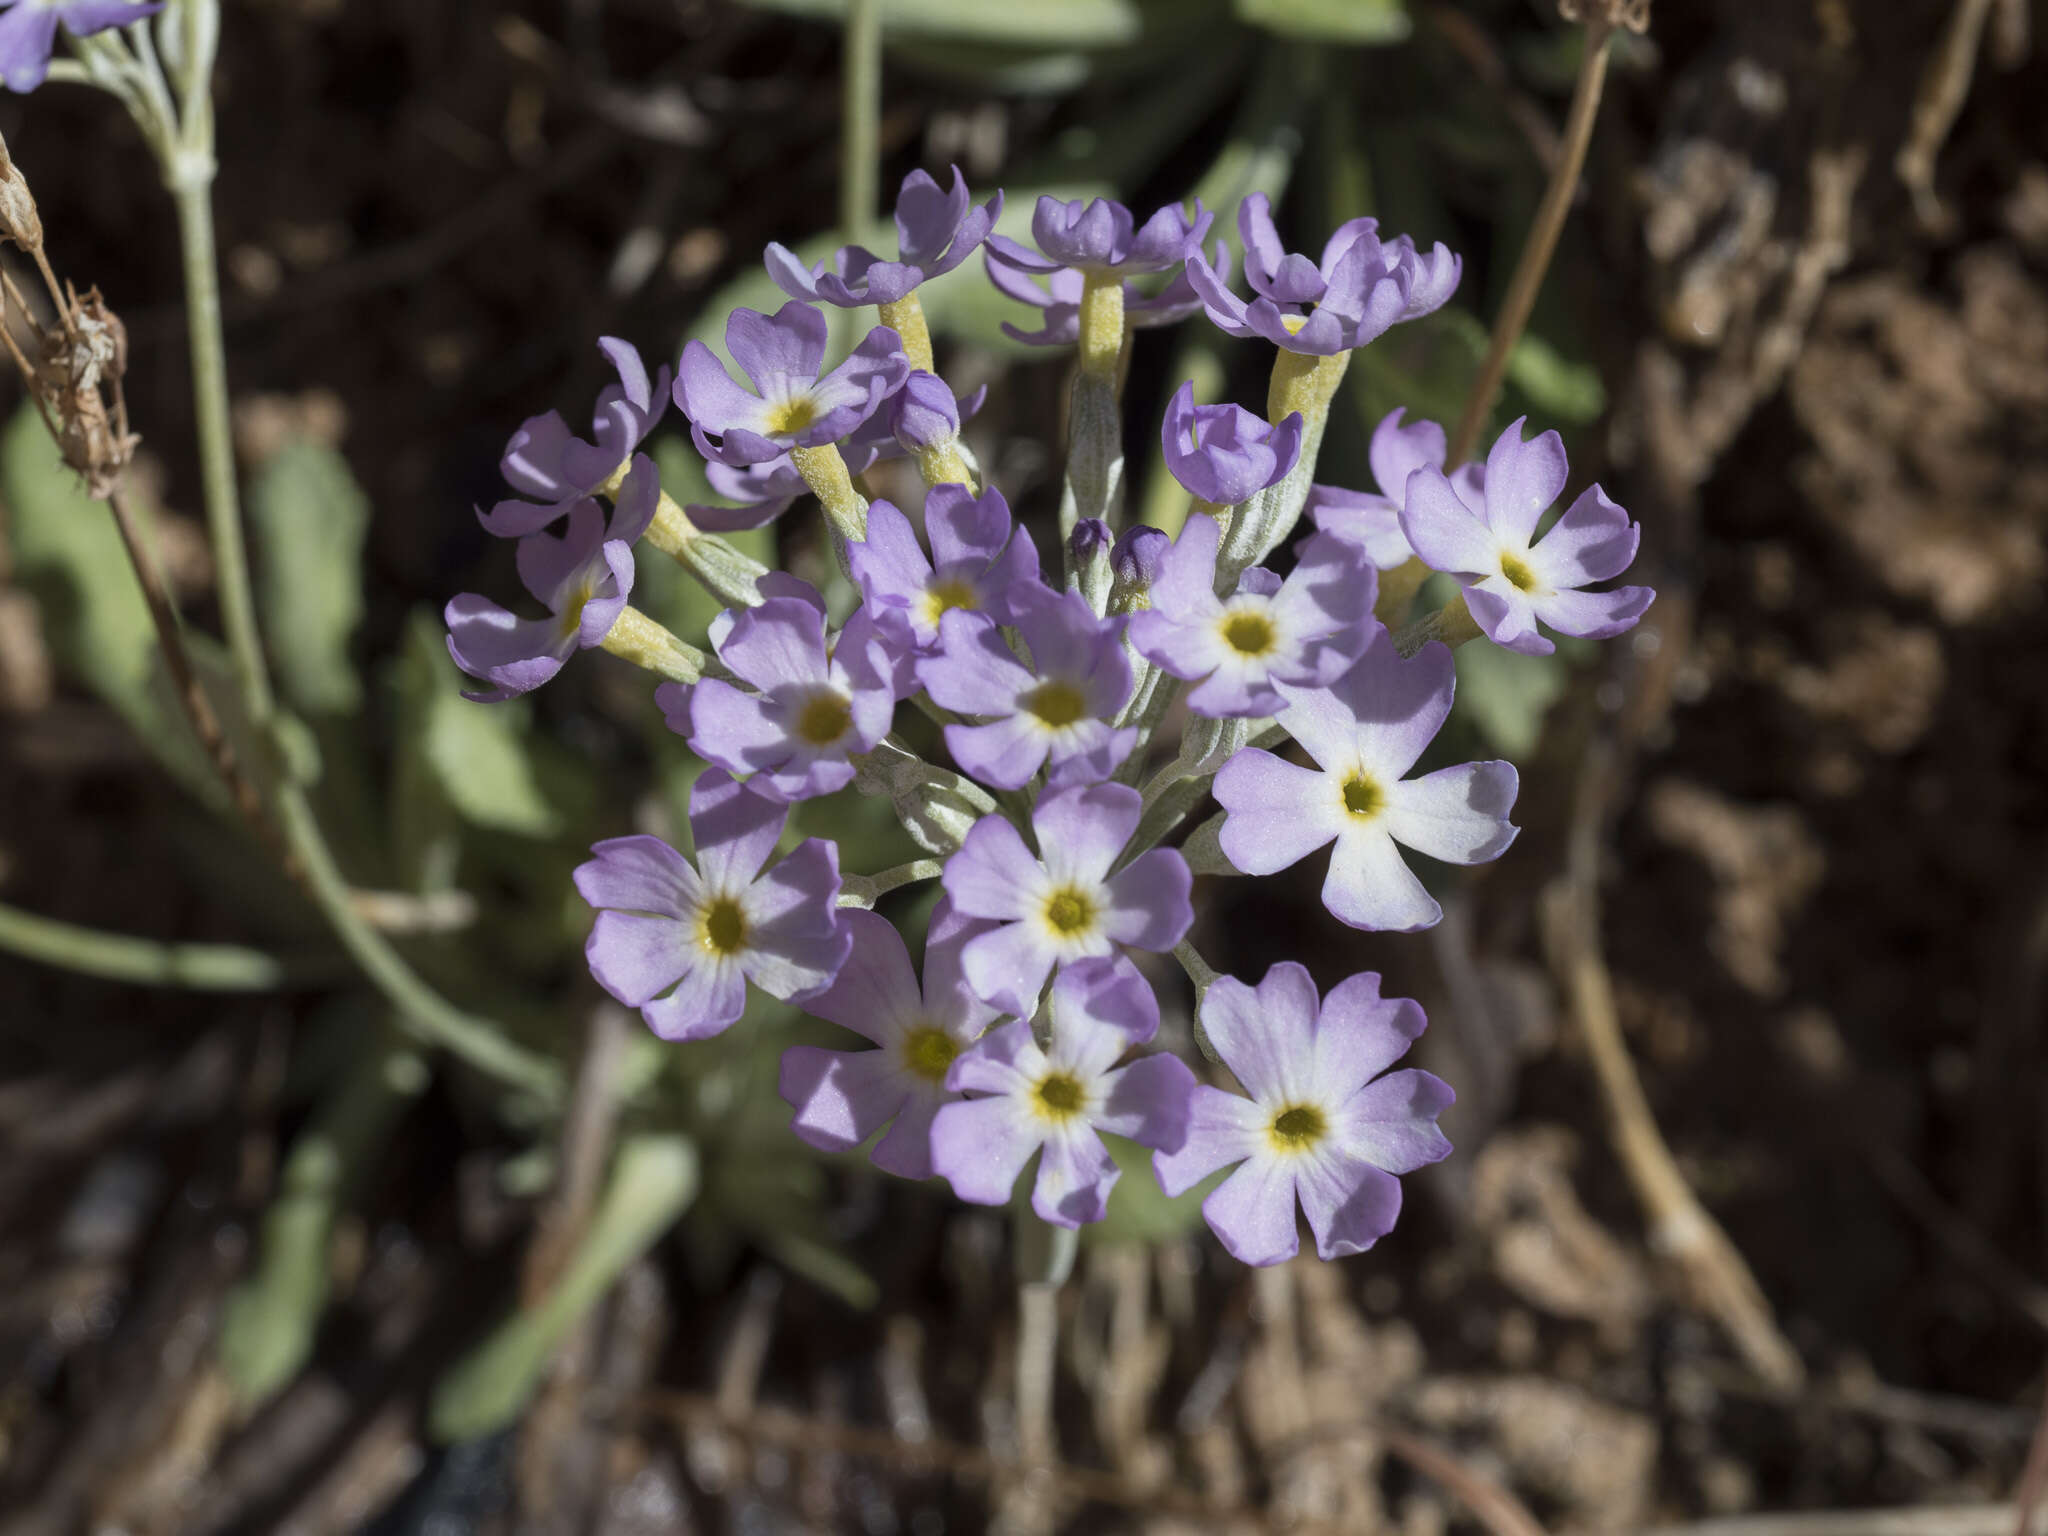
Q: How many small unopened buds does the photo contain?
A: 3